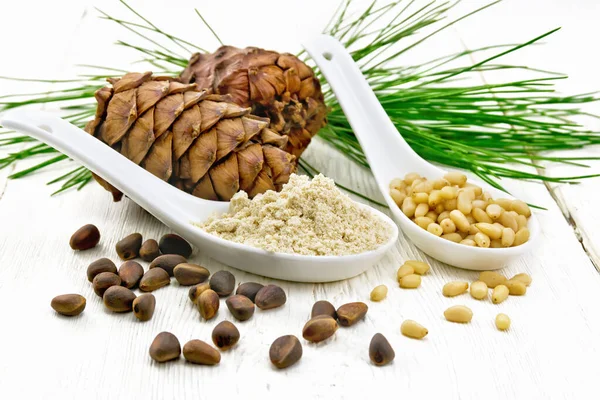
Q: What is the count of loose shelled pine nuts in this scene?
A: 13